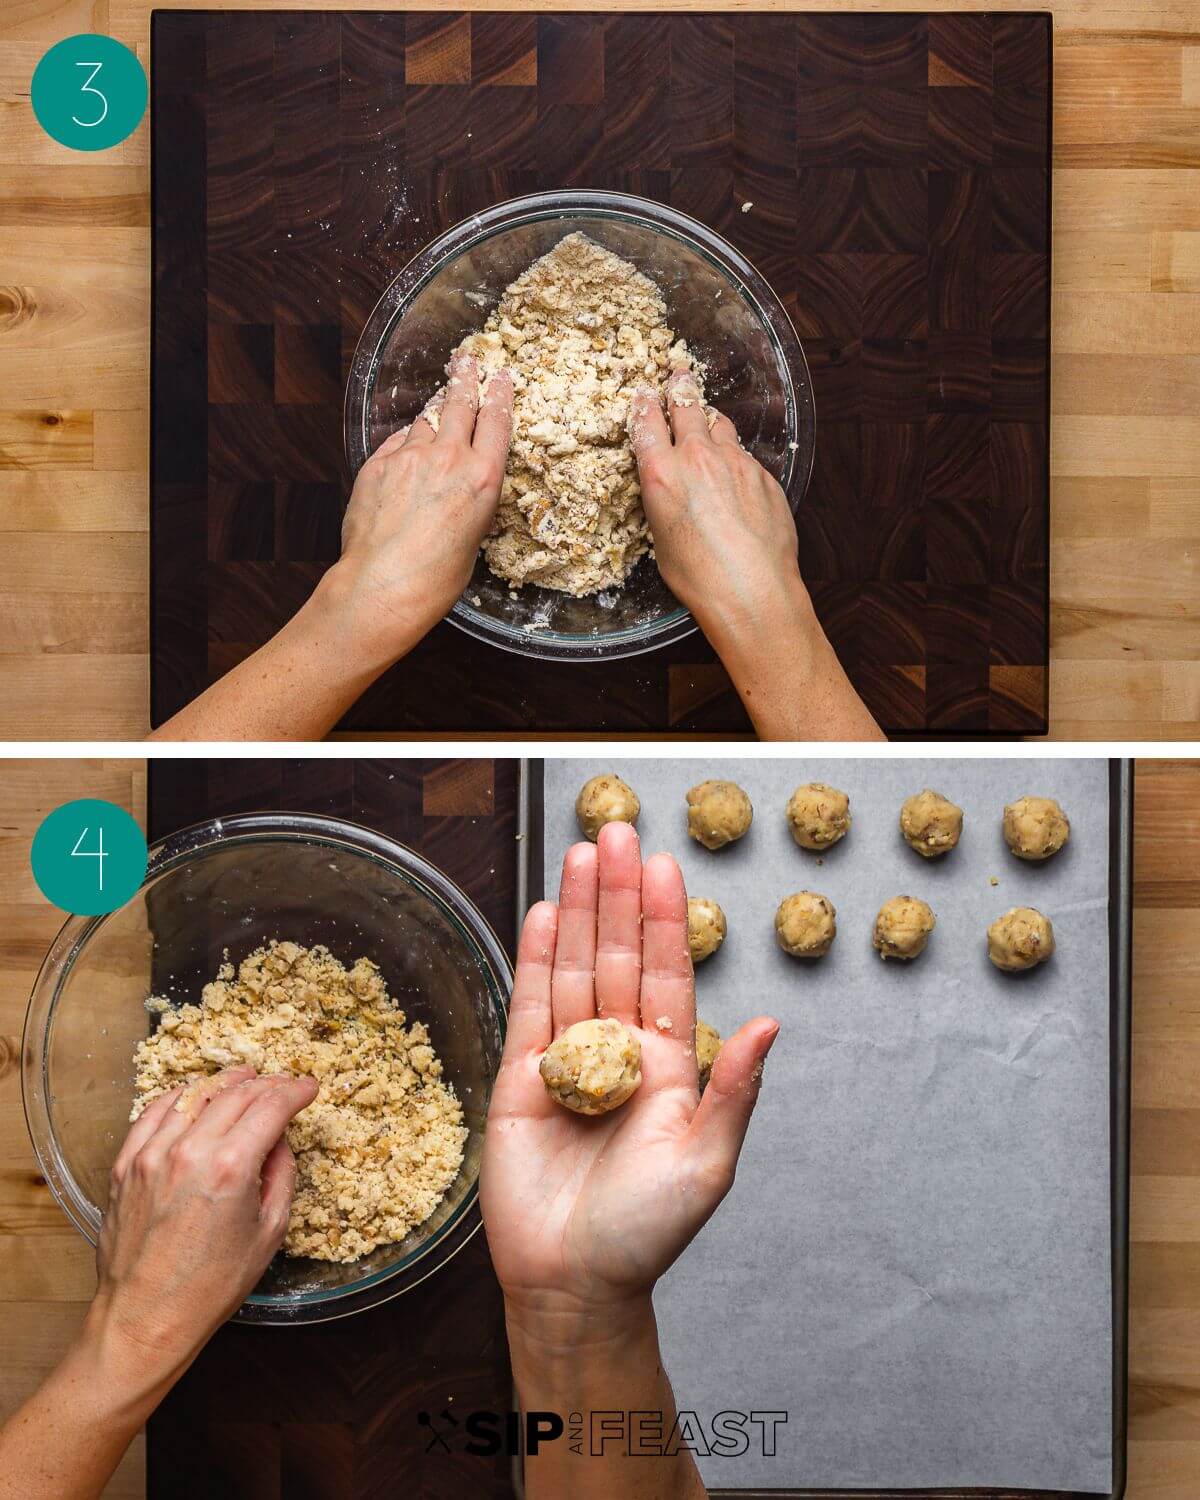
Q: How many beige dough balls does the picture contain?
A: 11